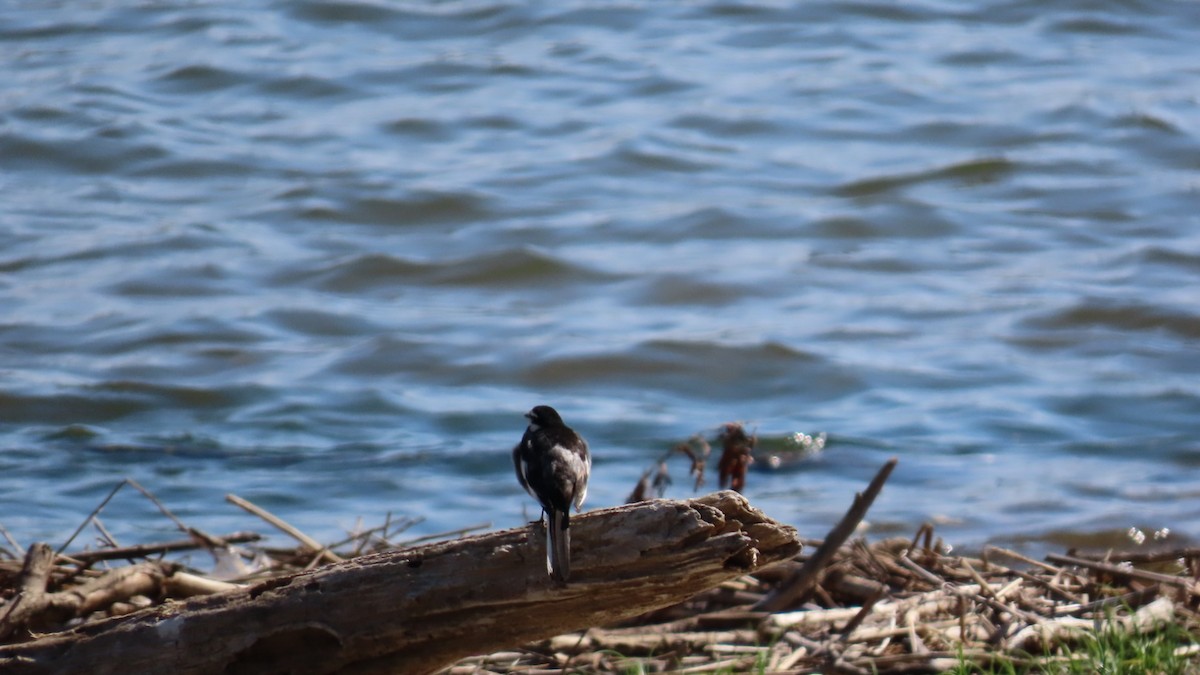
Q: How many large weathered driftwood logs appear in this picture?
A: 1